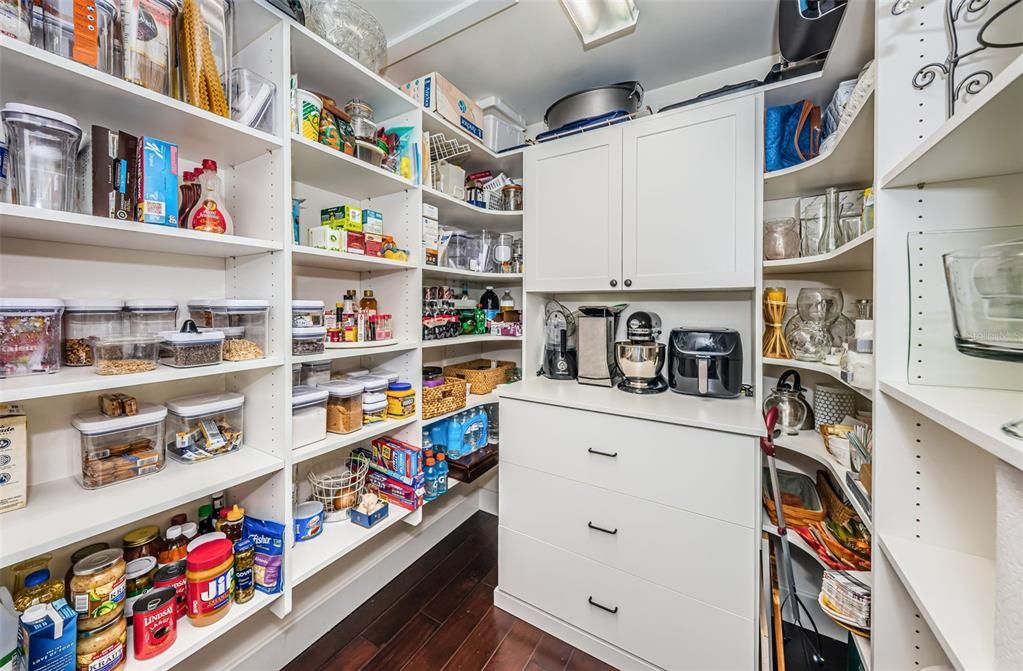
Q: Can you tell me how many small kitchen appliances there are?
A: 4